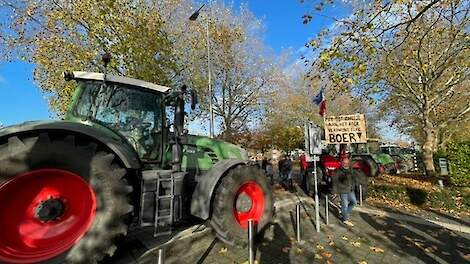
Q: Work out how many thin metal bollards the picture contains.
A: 5